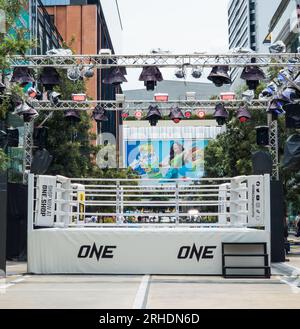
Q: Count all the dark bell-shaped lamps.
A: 12